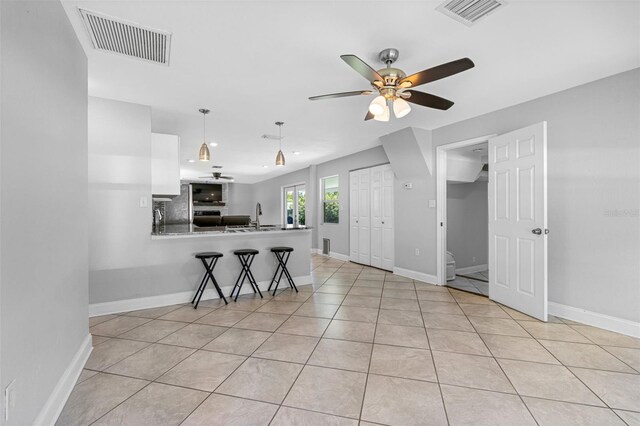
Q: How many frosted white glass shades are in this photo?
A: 3